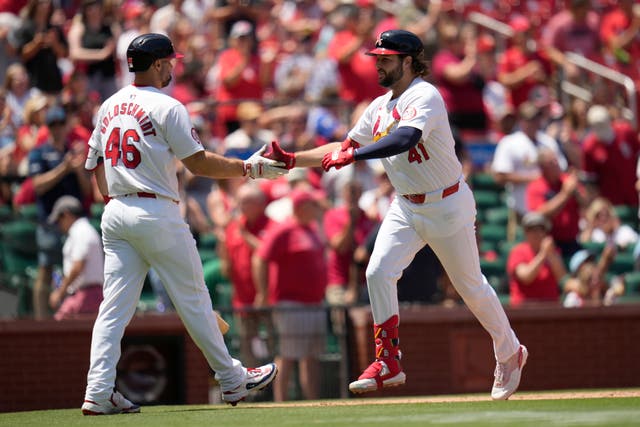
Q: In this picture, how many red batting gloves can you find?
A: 2